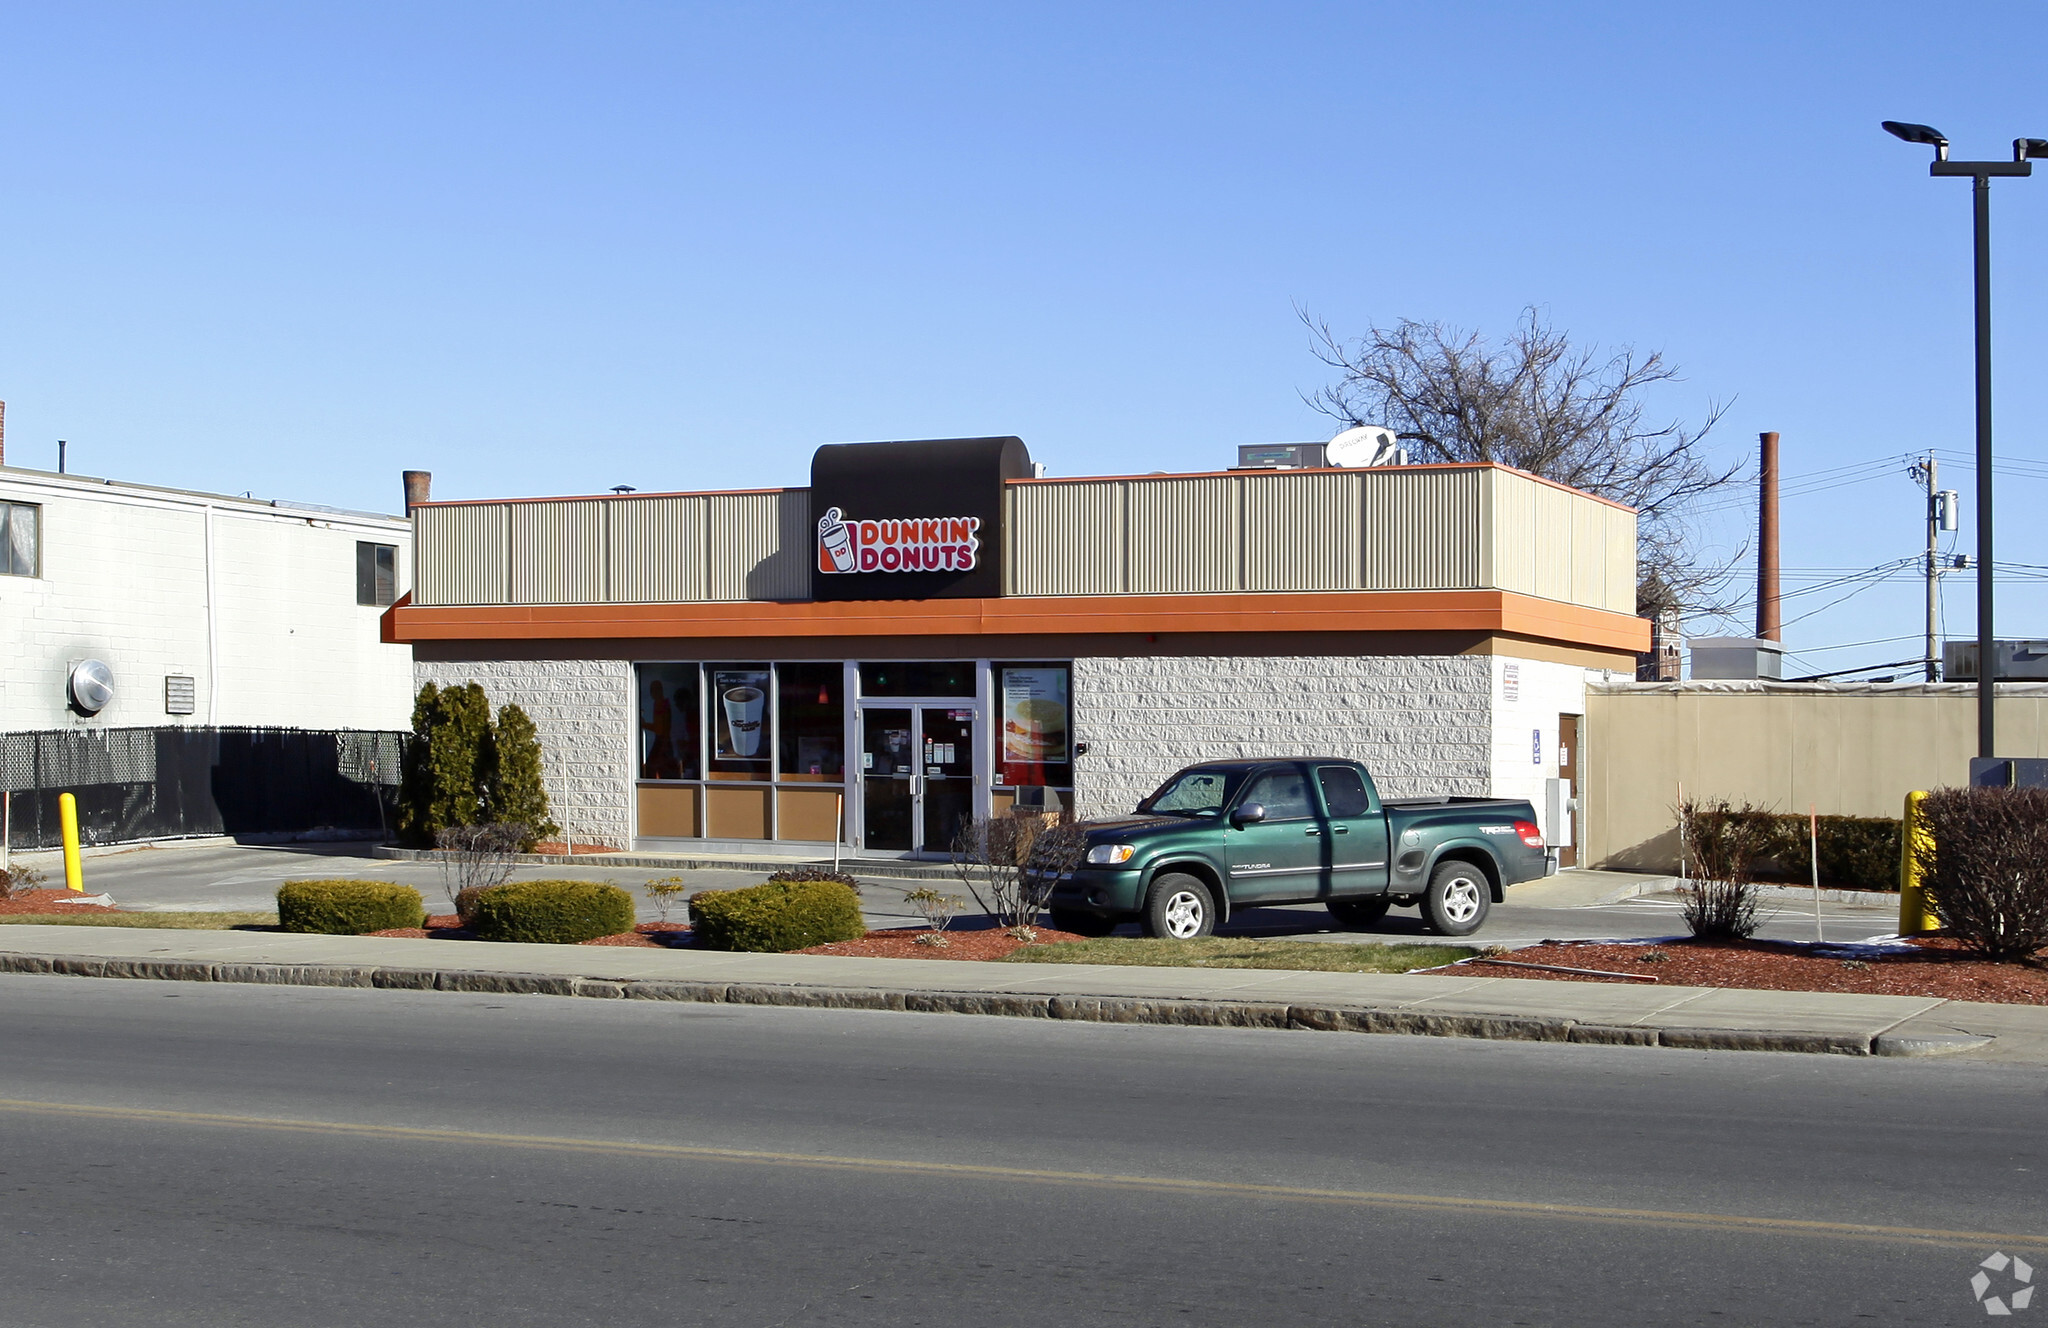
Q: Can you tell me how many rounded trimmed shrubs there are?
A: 3